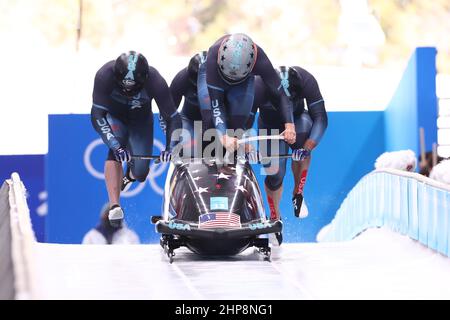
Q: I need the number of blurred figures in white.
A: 1